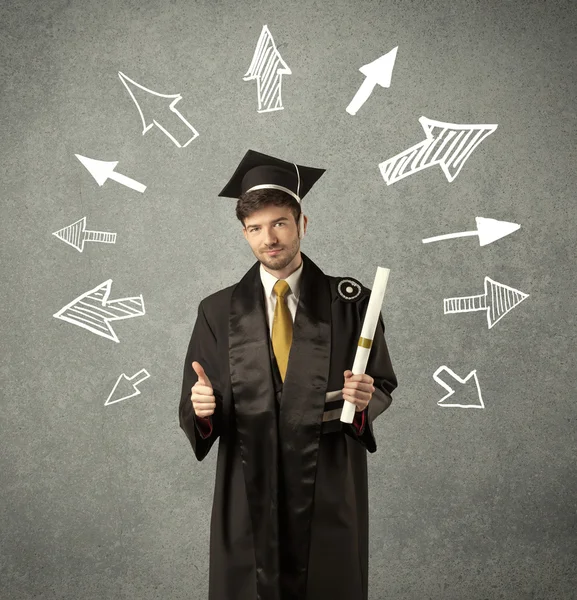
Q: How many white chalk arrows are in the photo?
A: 11